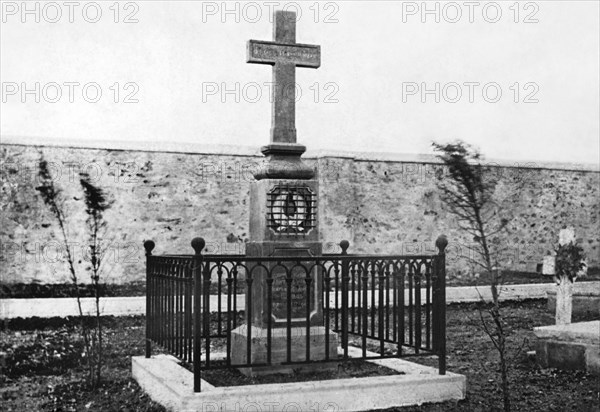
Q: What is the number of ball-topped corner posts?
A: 4